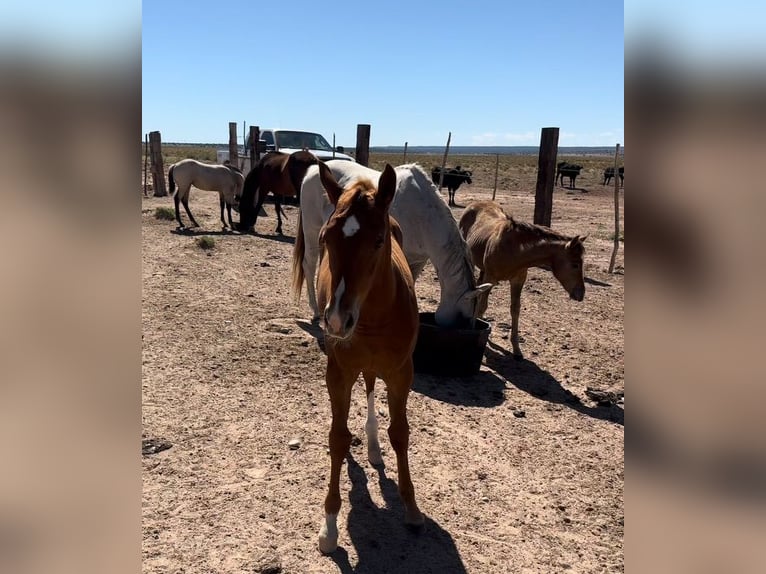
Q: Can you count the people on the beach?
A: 0